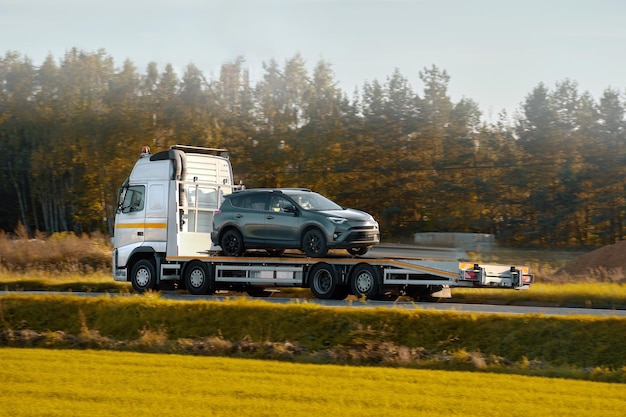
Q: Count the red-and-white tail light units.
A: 2